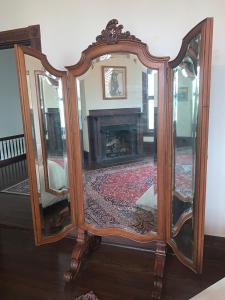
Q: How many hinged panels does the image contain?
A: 2